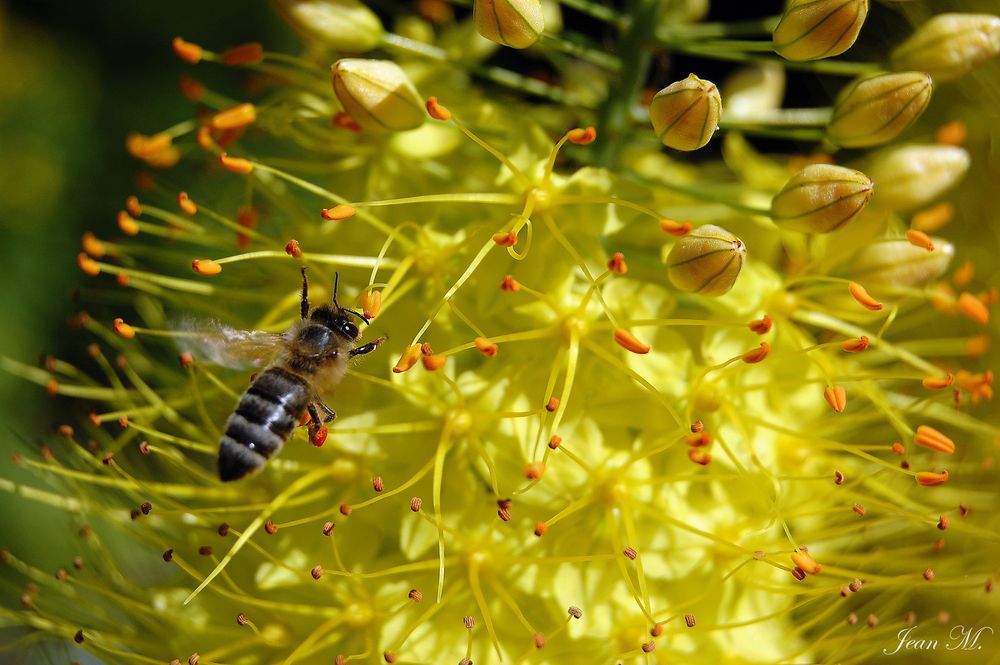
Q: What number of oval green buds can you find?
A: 11